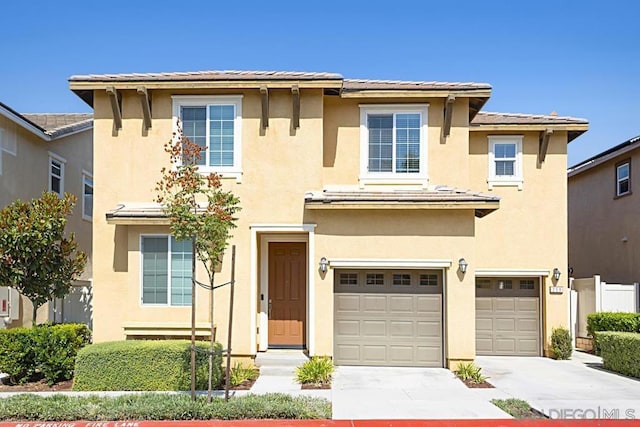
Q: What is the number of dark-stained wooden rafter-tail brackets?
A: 6